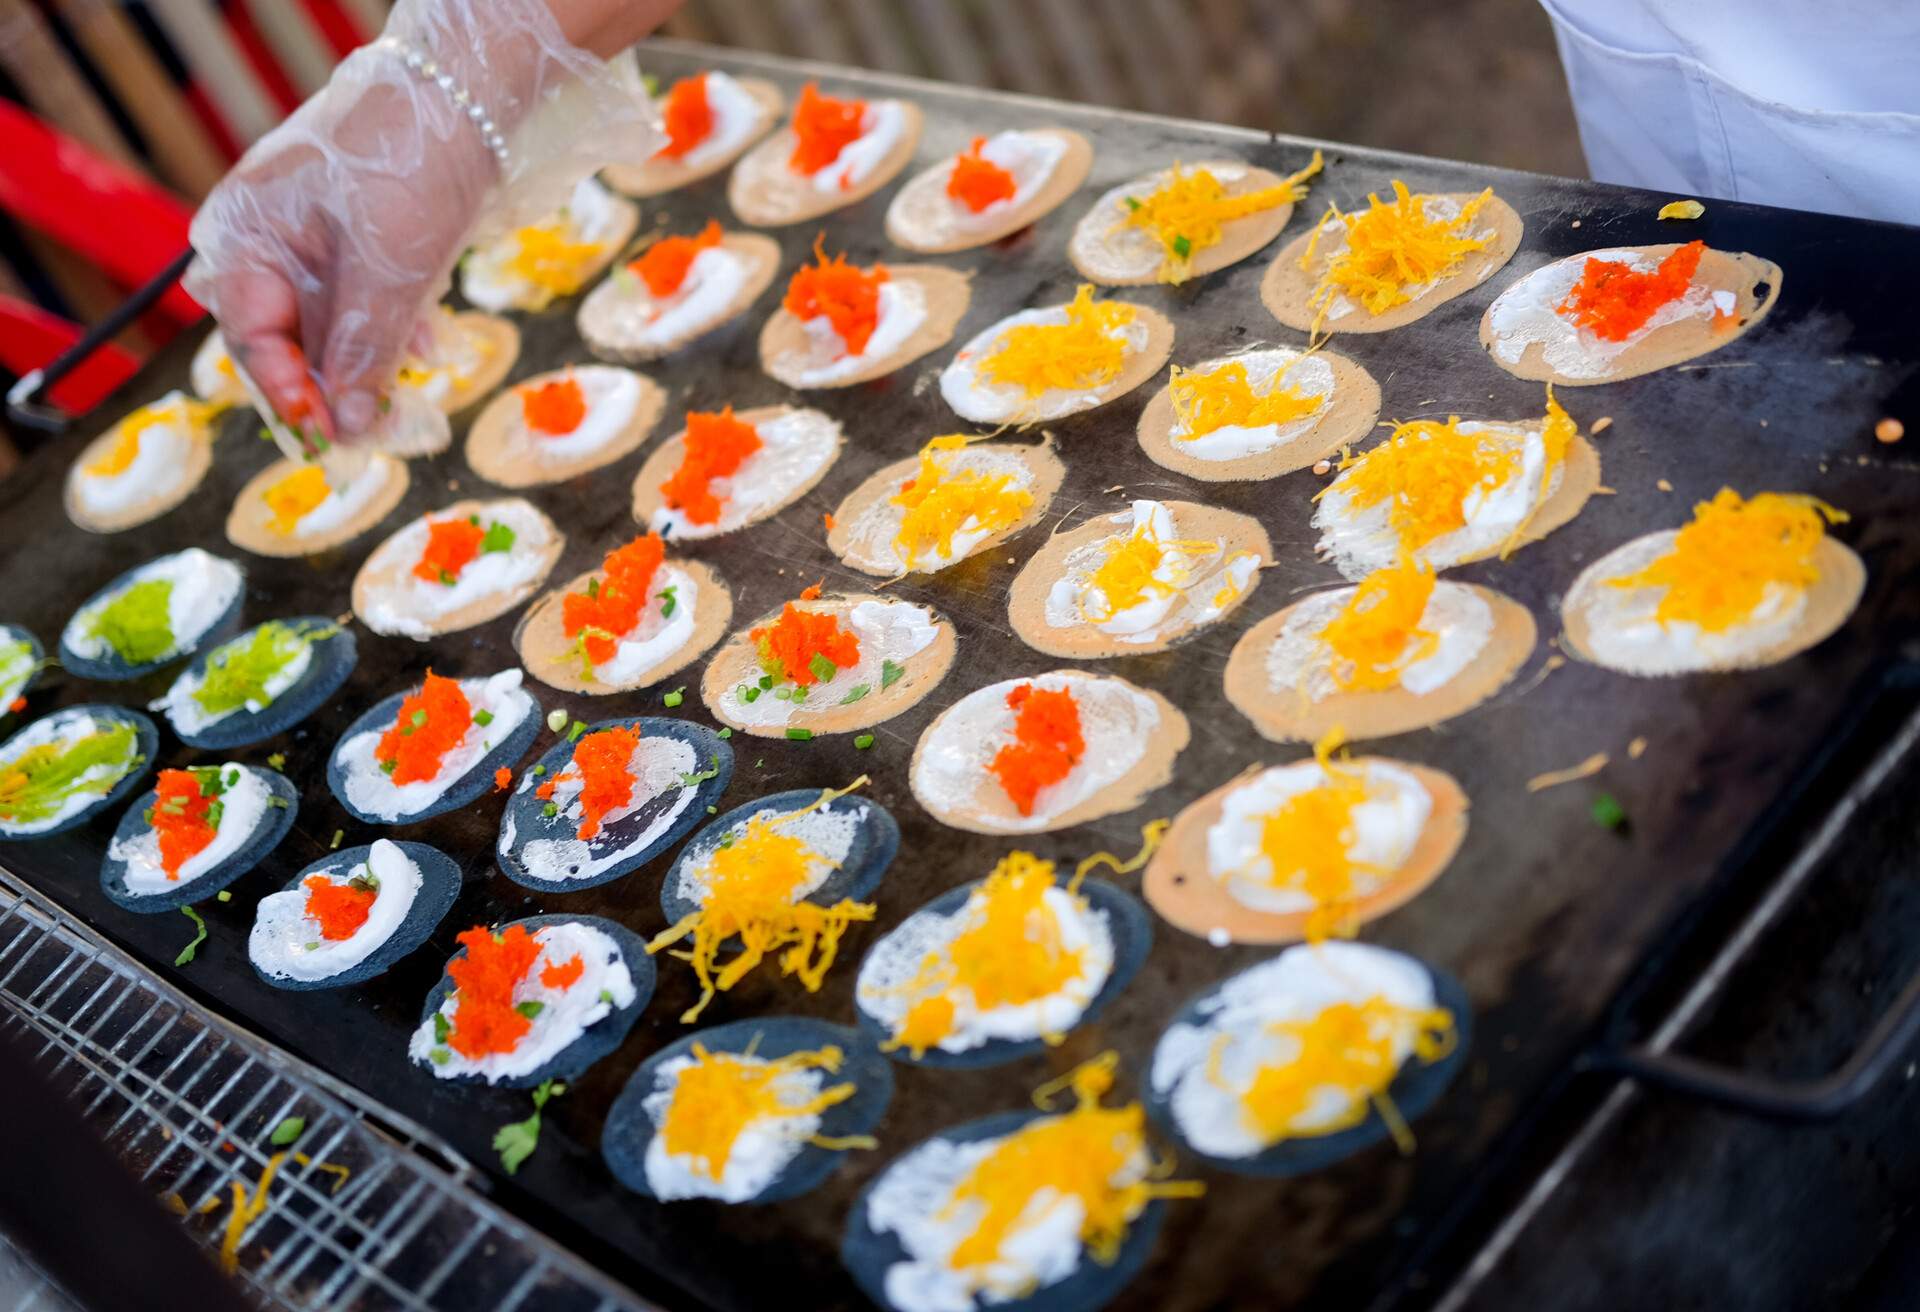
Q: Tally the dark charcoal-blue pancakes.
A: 14